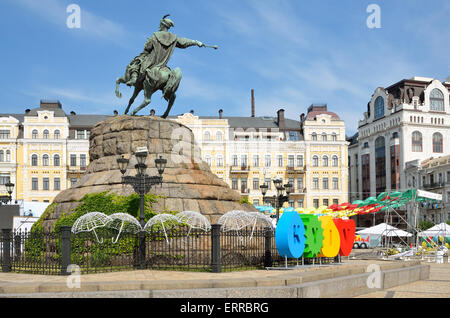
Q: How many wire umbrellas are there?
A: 6